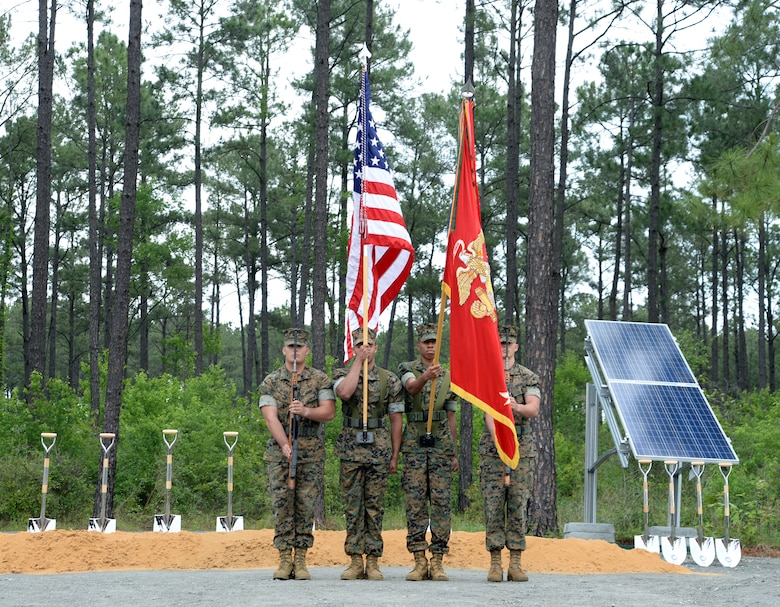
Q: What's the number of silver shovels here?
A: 8